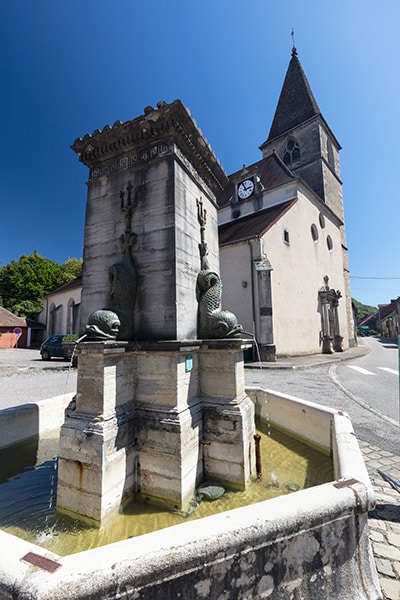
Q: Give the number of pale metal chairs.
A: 0